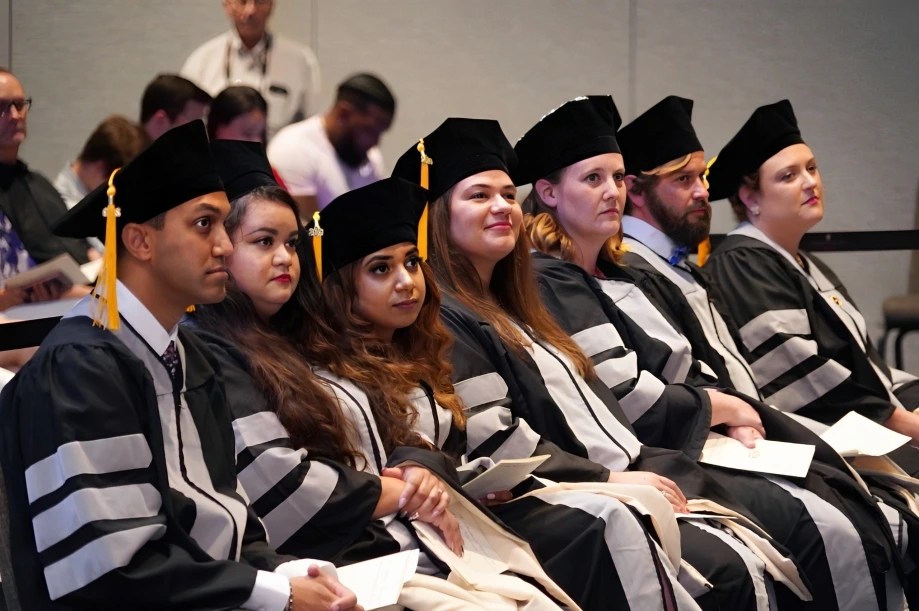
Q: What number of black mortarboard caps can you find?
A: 7